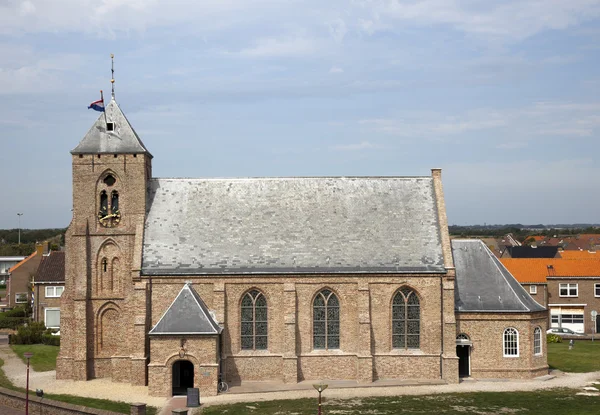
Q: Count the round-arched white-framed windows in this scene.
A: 2